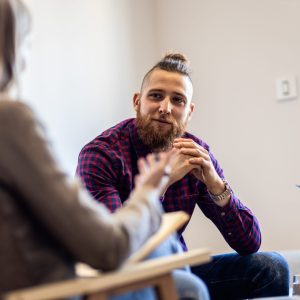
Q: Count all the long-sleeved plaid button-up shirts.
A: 1